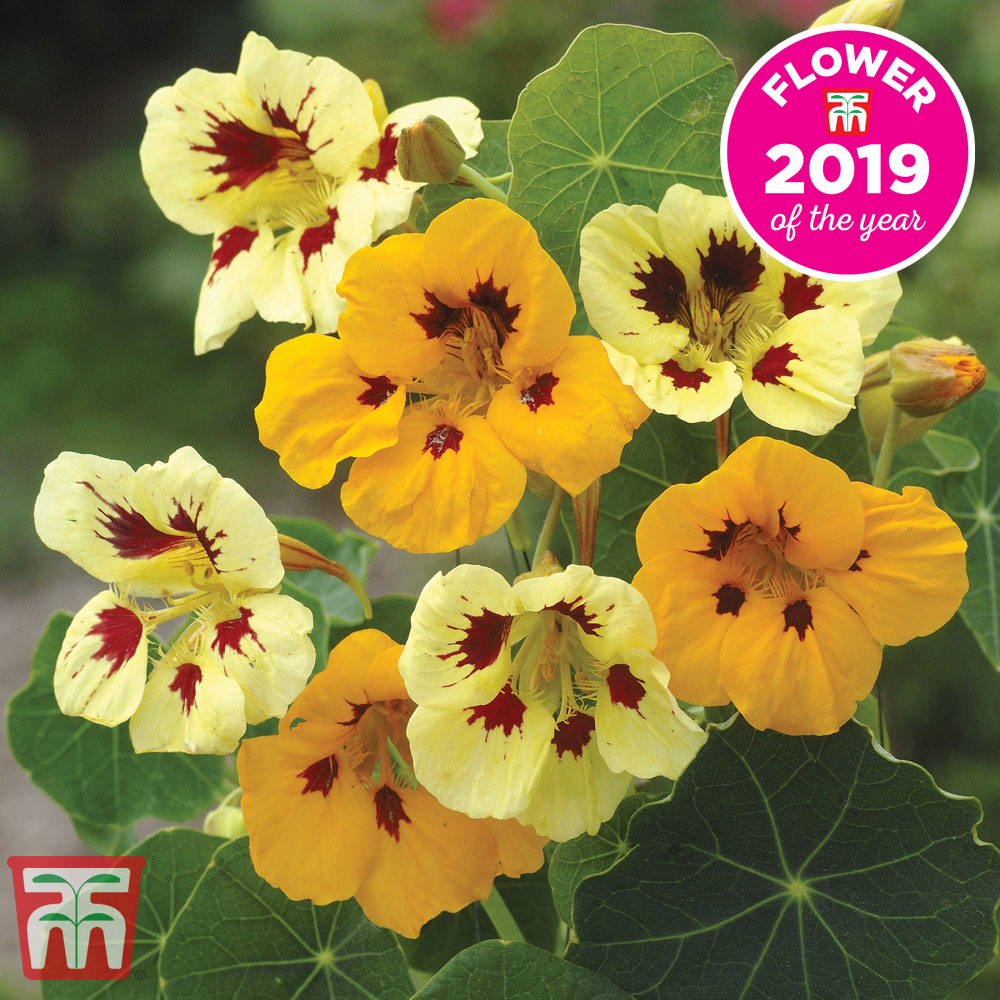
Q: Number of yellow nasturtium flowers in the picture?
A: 4